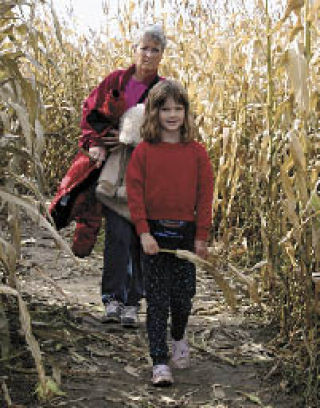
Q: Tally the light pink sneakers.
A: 2